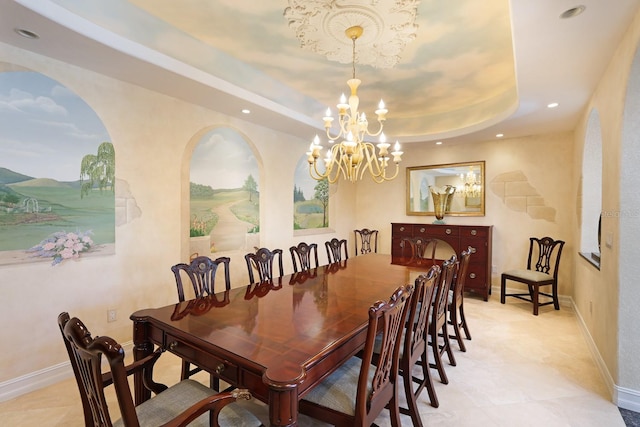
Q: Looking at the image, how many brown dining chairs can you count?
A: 12